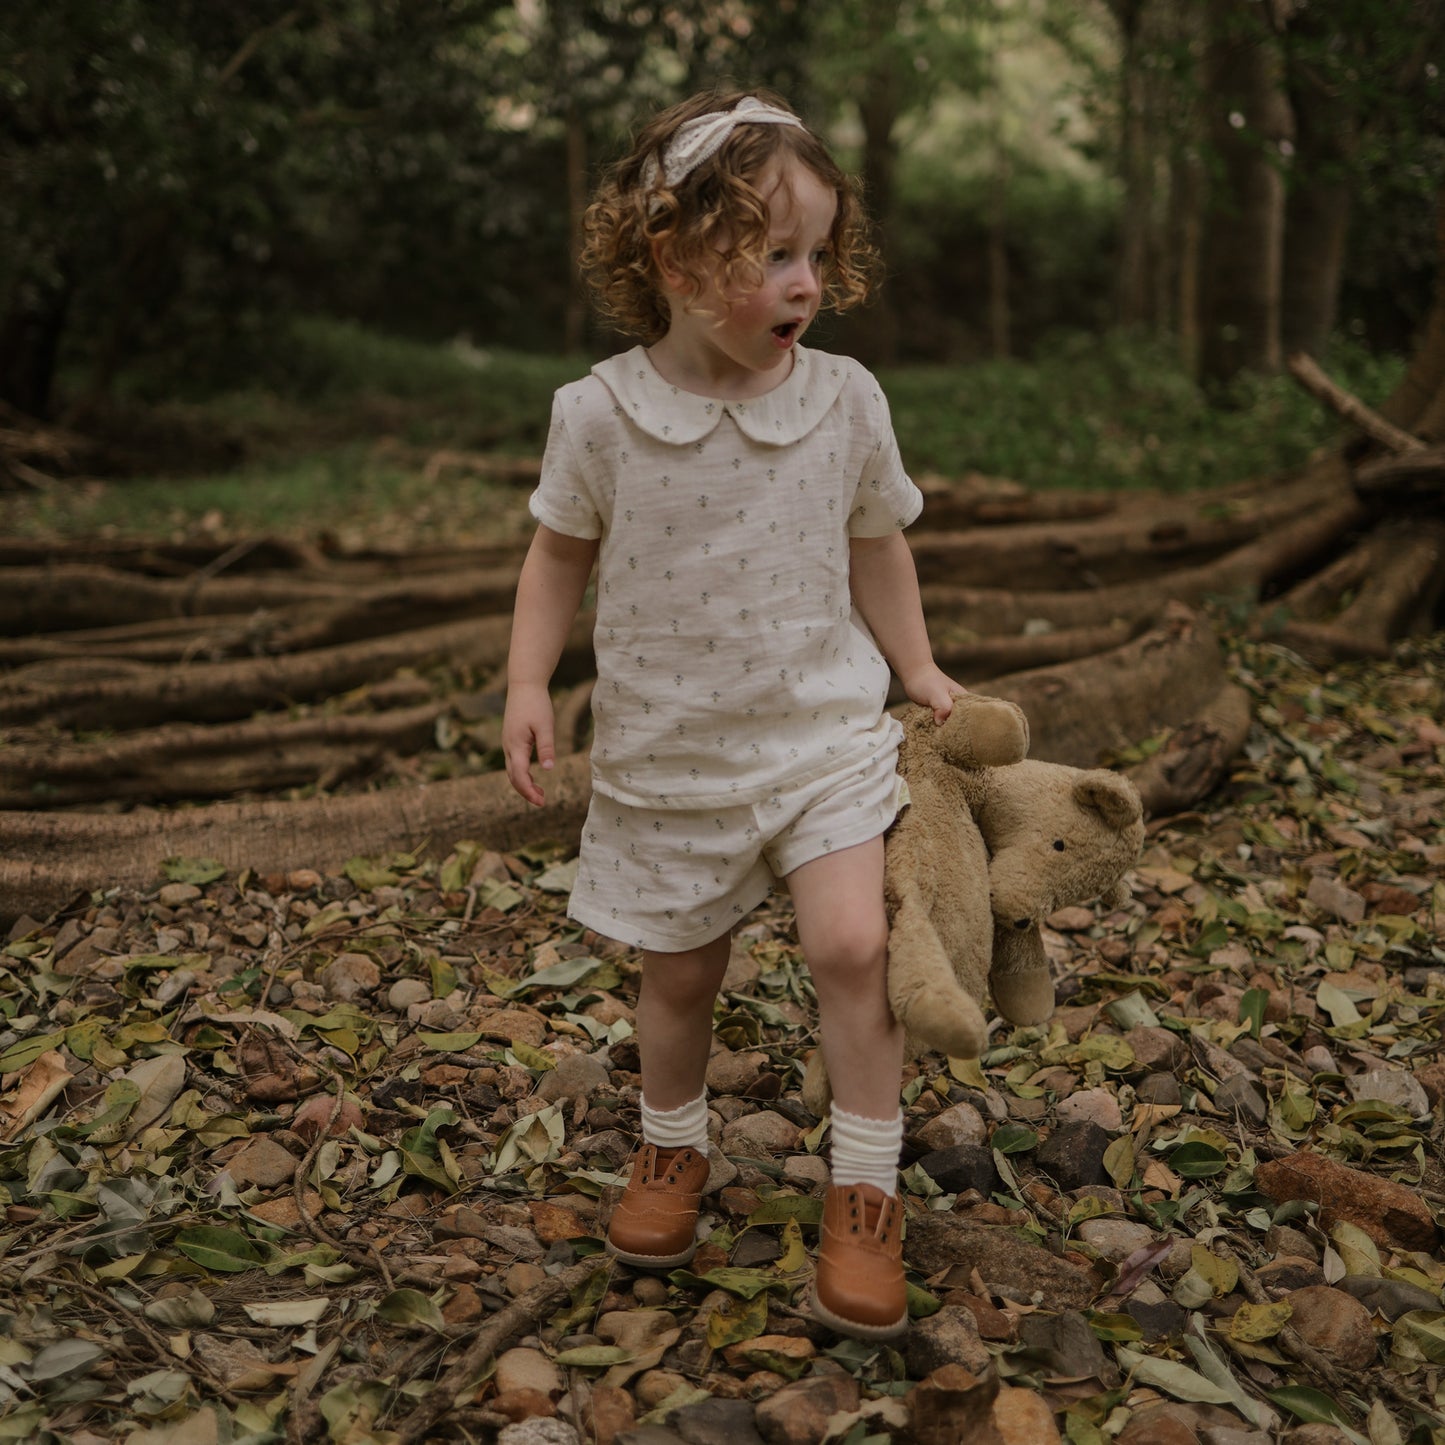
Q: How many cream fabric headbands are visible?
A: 1